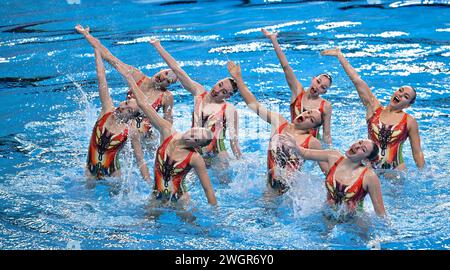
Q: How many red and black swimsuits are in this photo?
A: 8